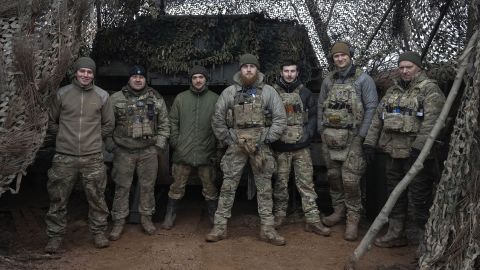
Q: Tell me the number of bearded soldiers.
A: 1